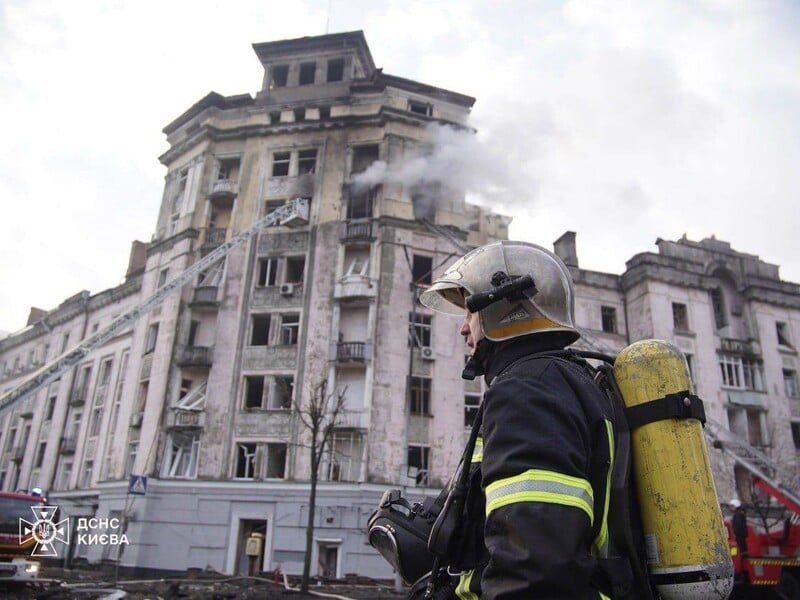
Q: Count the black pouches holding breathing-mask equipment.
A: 1